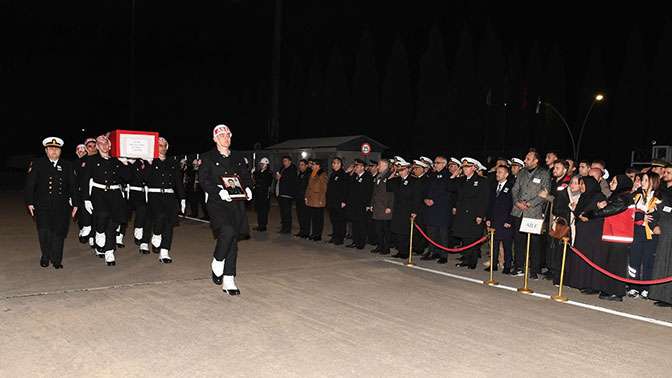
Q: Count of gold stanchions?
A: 4